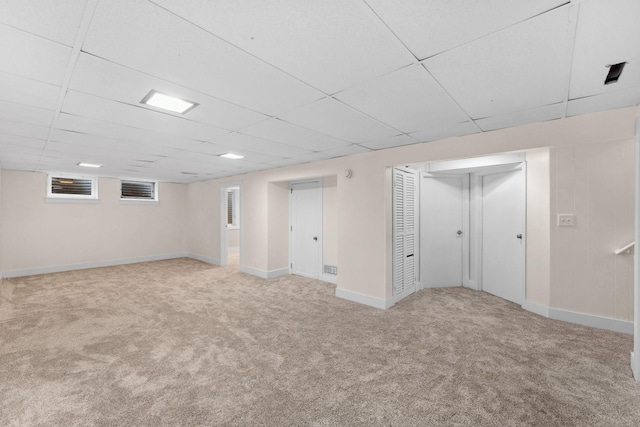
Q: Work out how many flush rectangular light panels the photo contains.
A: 3